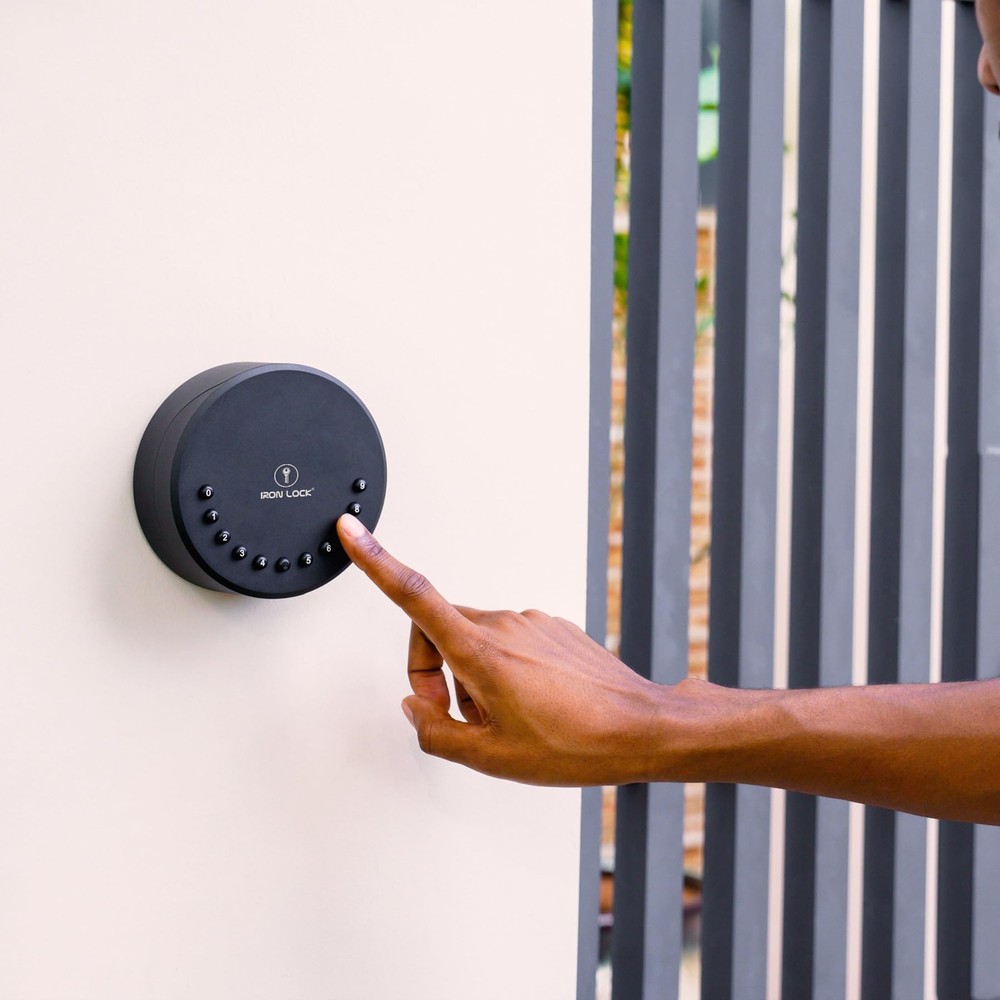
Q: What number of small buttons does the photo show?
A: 10